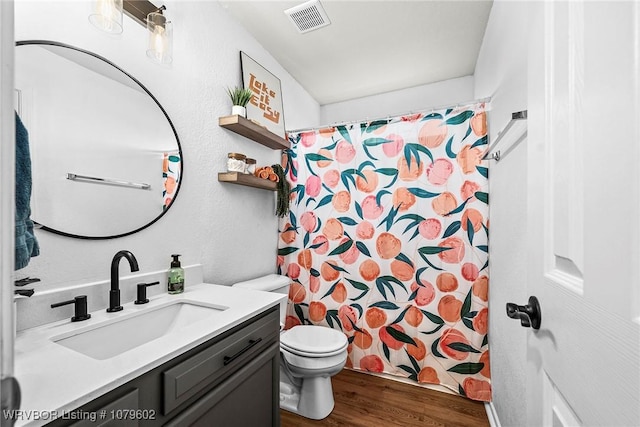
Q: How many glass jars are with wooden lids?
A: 2